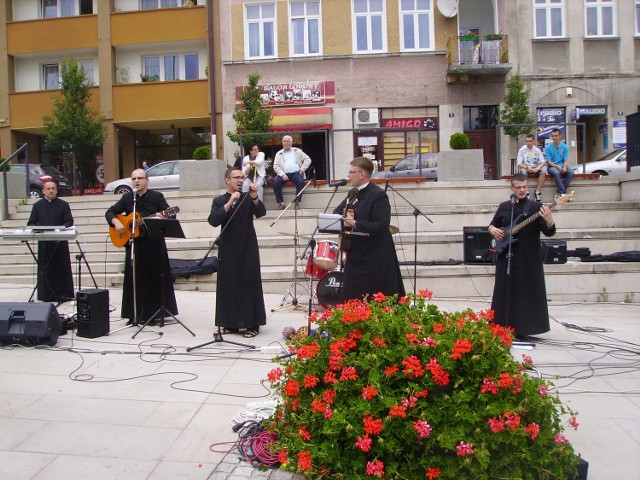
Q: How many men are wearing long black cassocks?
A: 5